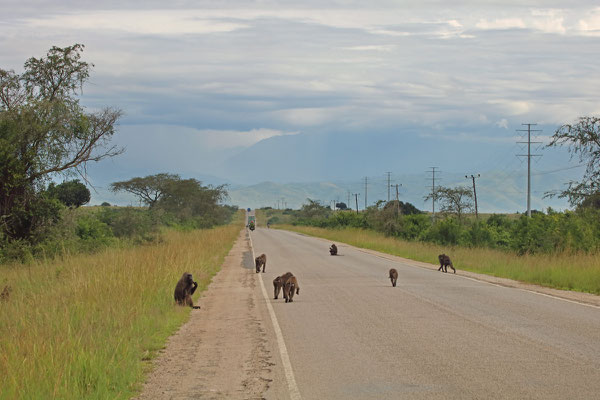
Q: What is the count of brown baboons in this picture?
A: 7